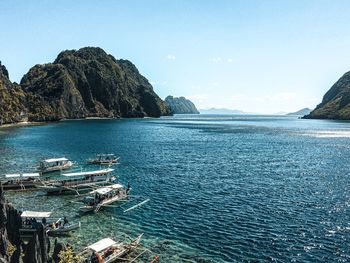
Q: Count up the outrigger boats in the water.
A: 7